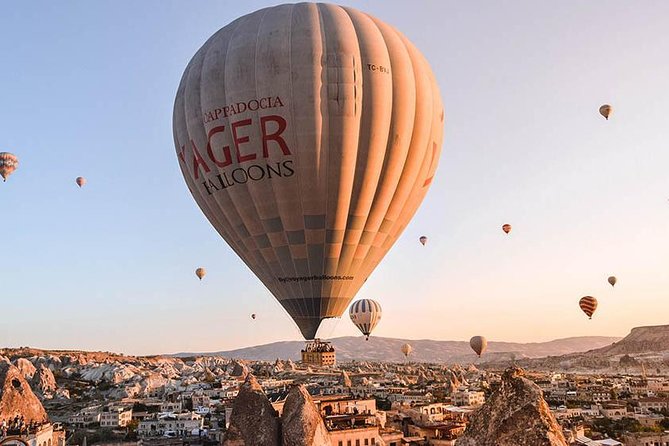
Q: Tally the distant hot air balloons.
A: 12